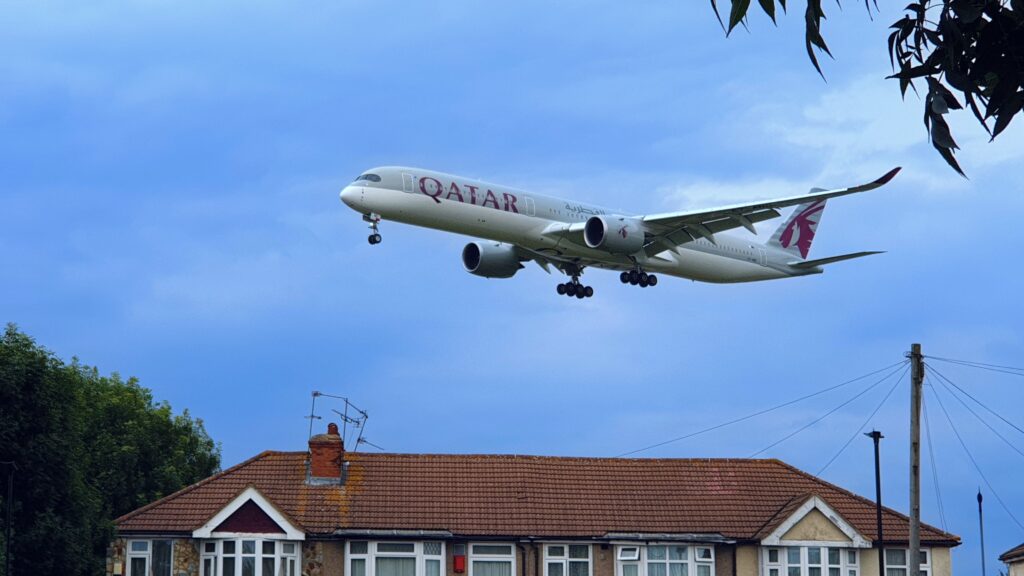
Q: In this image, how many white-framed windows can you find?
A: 8